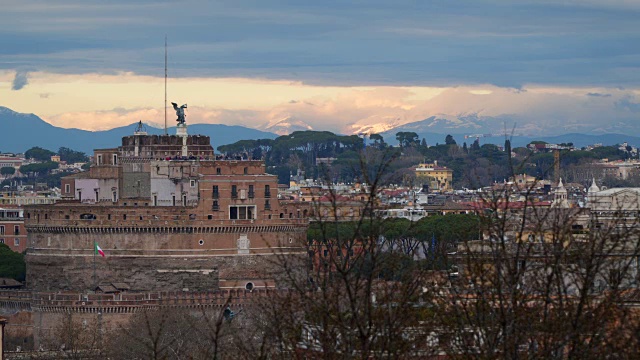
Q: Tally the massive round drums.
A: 1